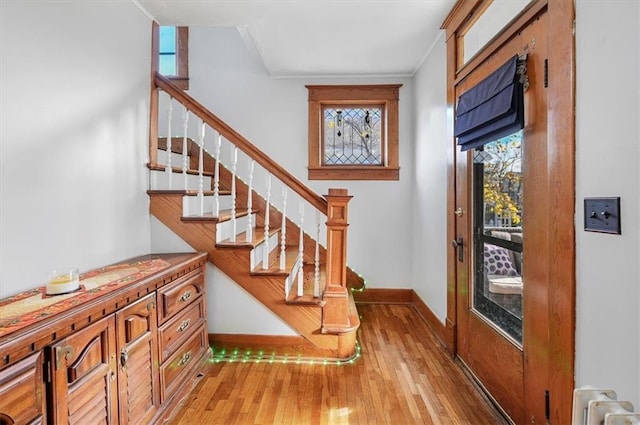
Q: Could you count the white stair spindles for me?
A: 10